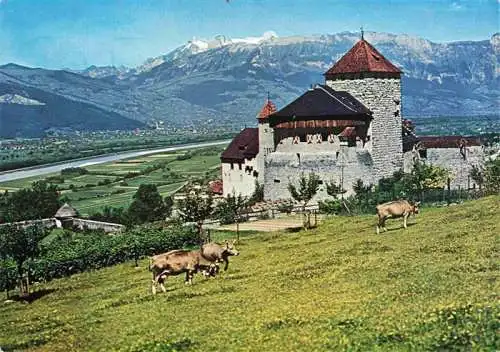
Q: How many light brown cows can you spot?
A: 3